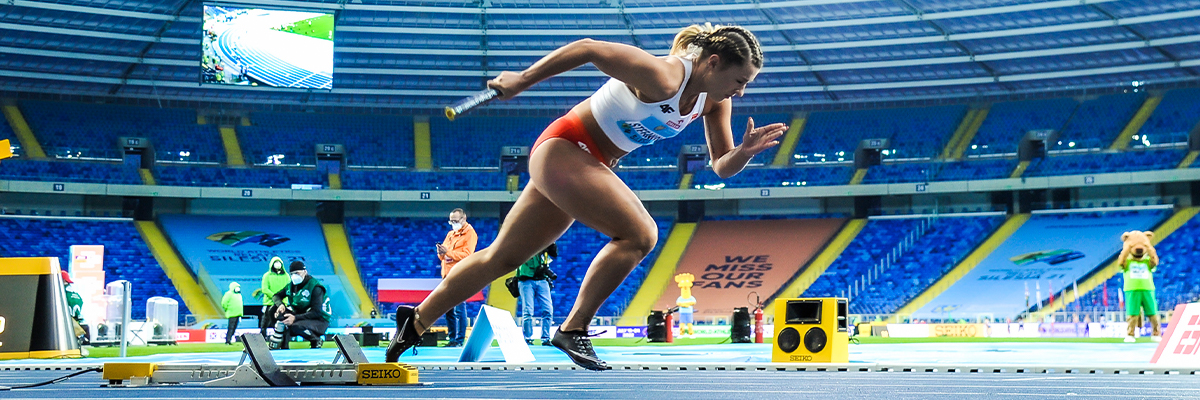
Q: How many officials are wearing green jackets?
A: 2